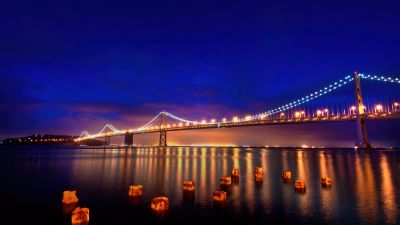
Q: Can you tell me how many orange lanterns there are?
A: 12